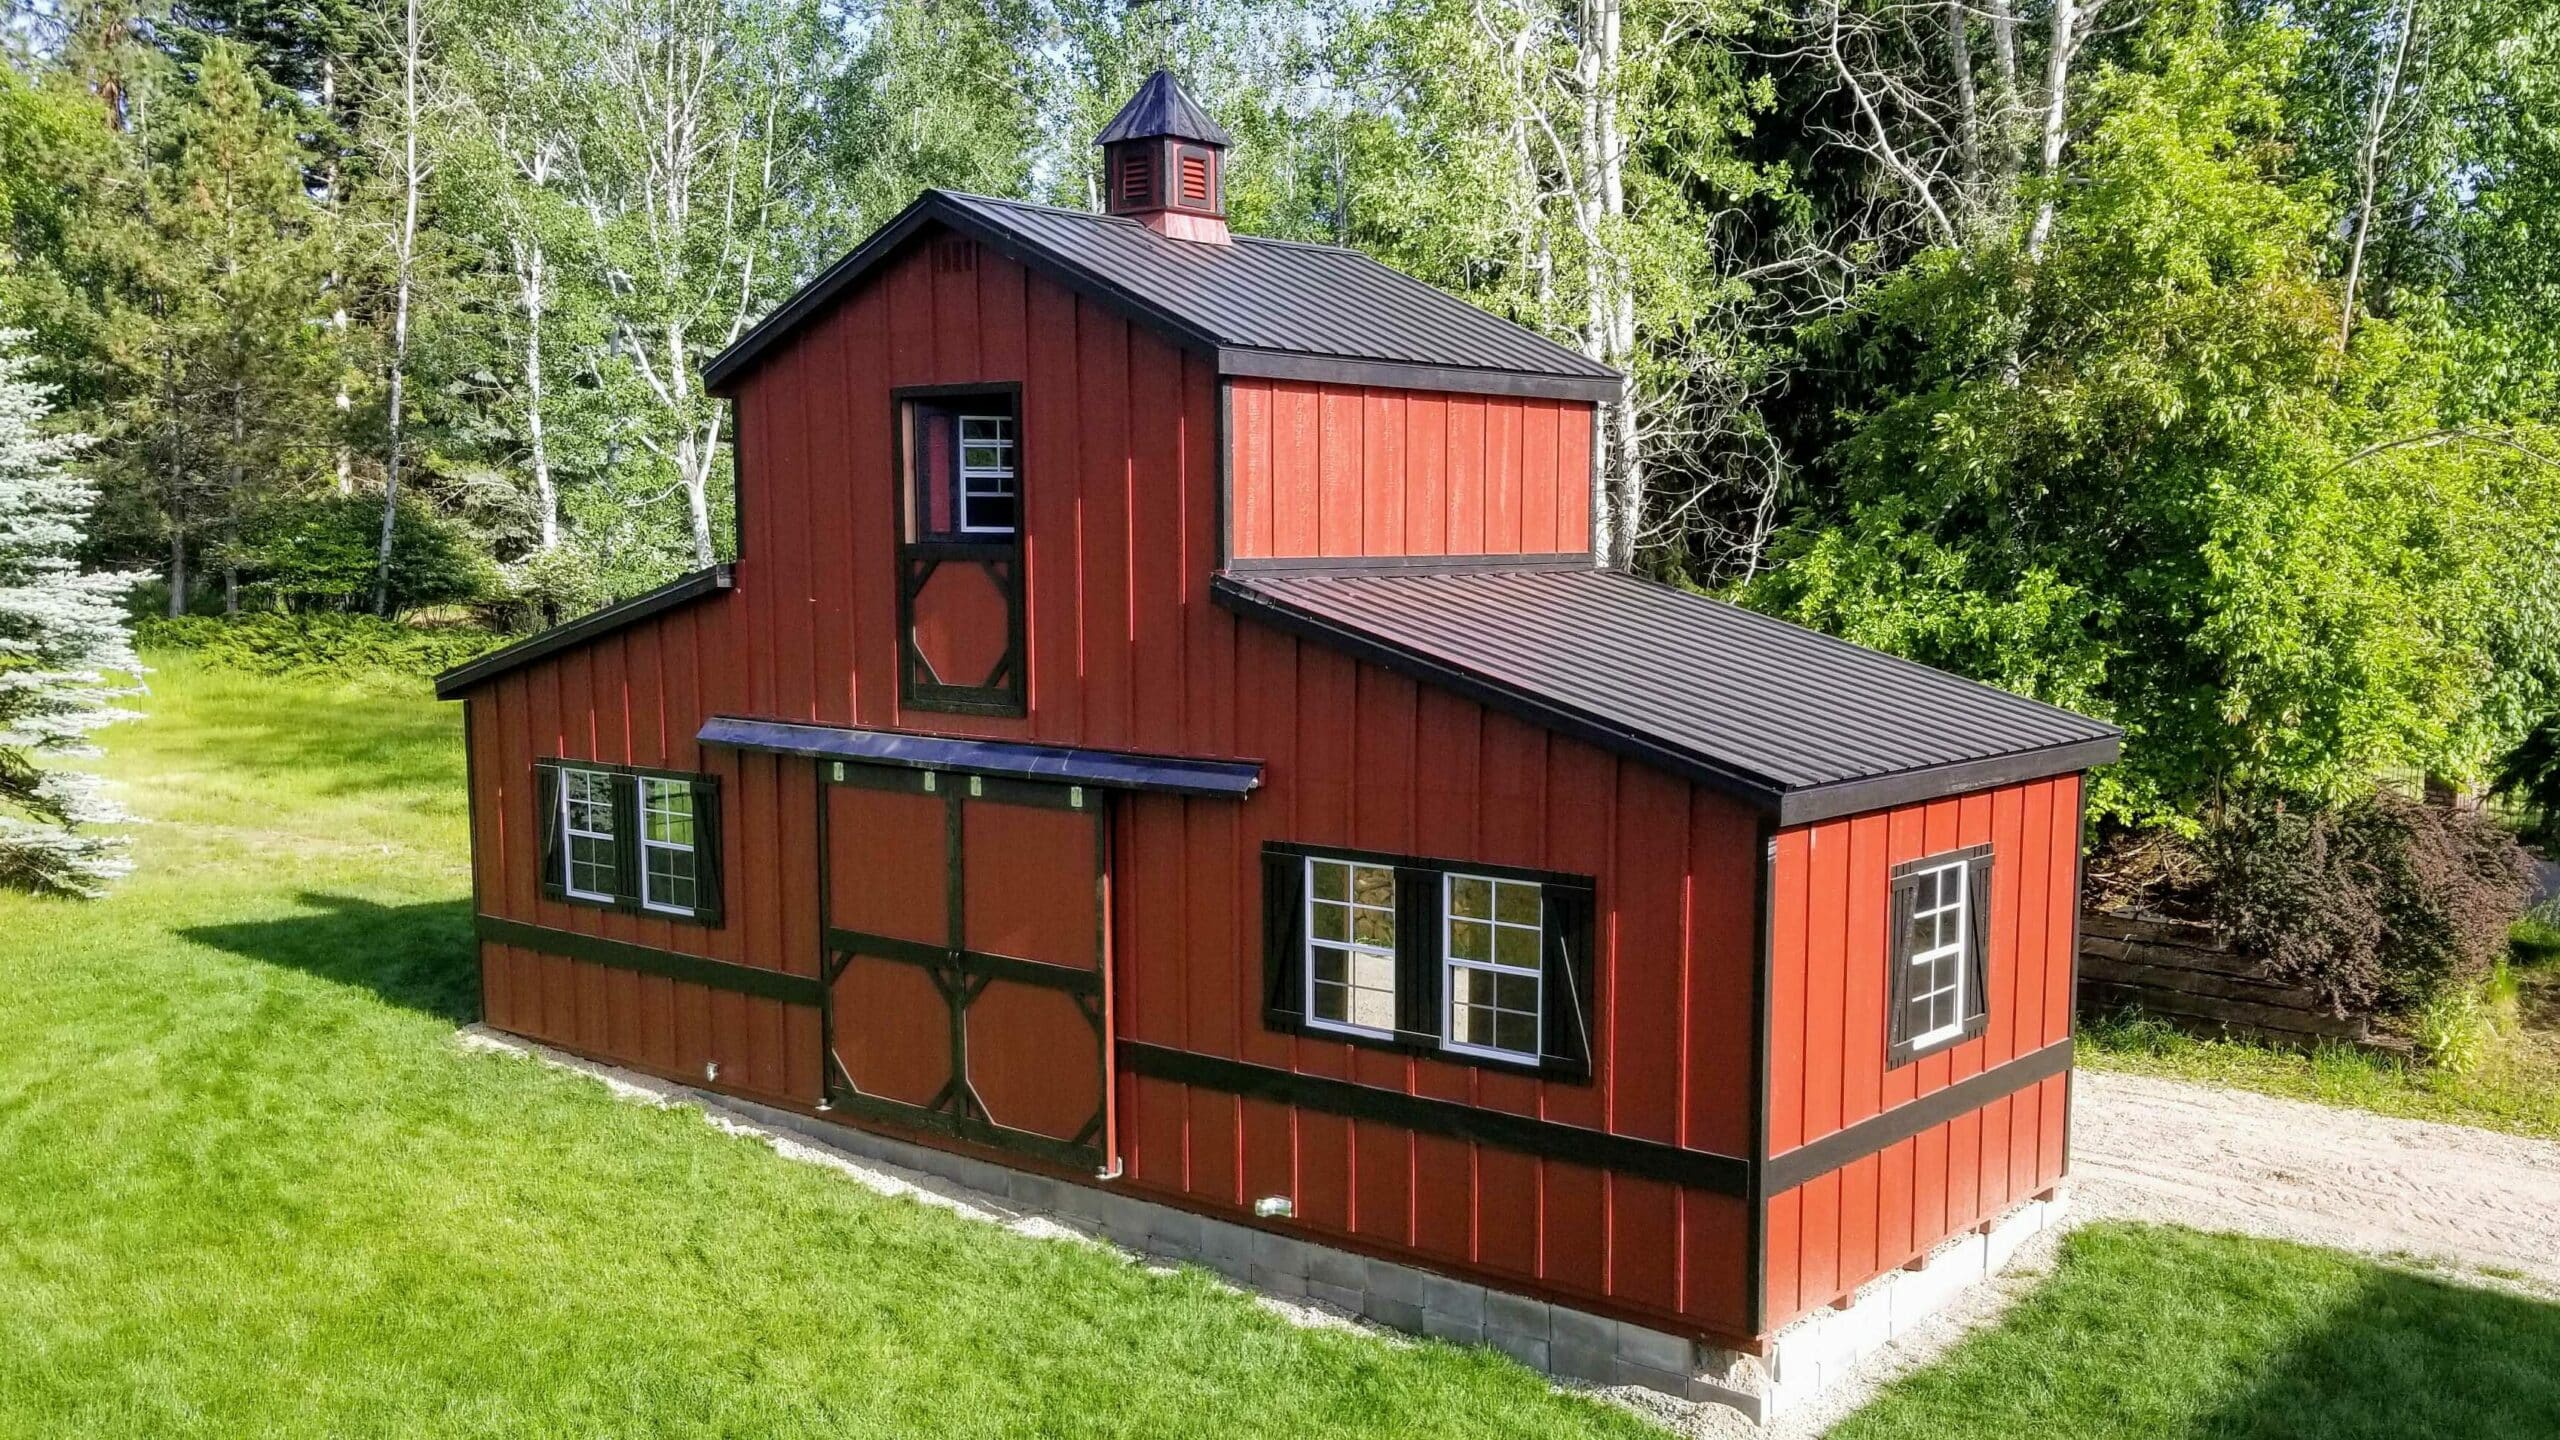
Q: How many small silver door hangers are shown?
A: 4